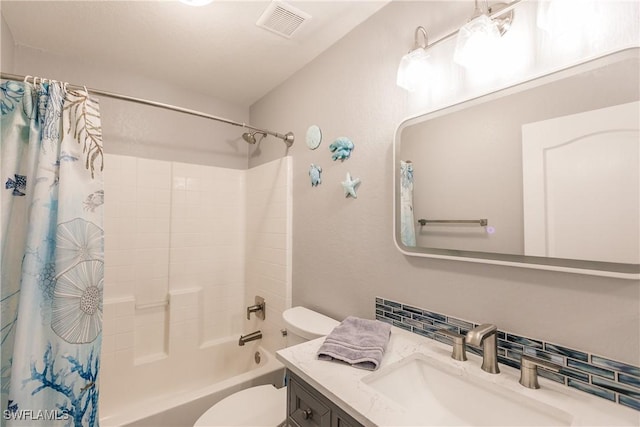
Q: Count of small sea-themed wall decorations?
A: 4